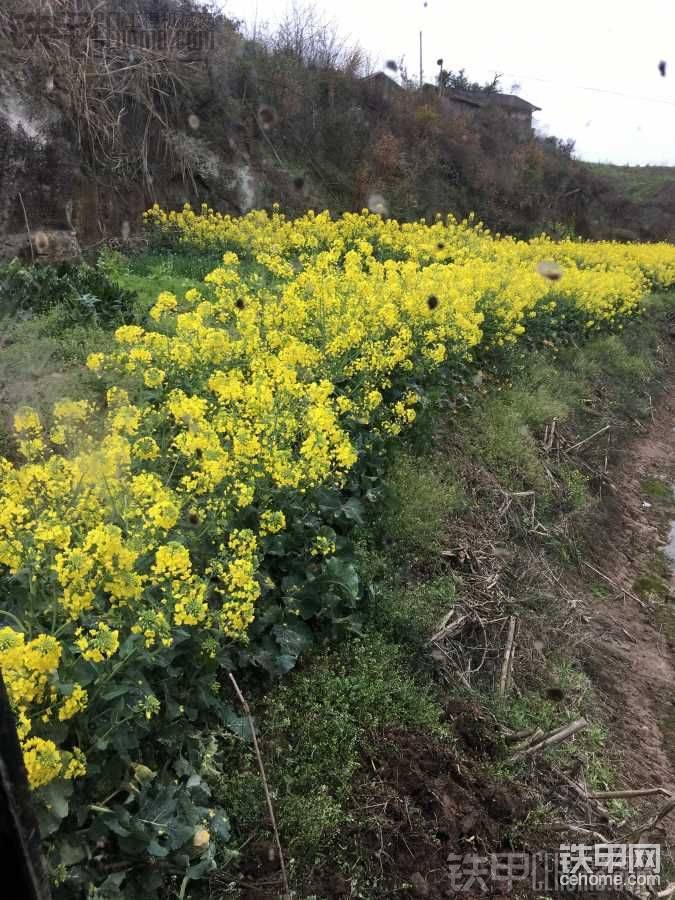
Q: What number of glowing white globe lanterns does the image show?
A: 0